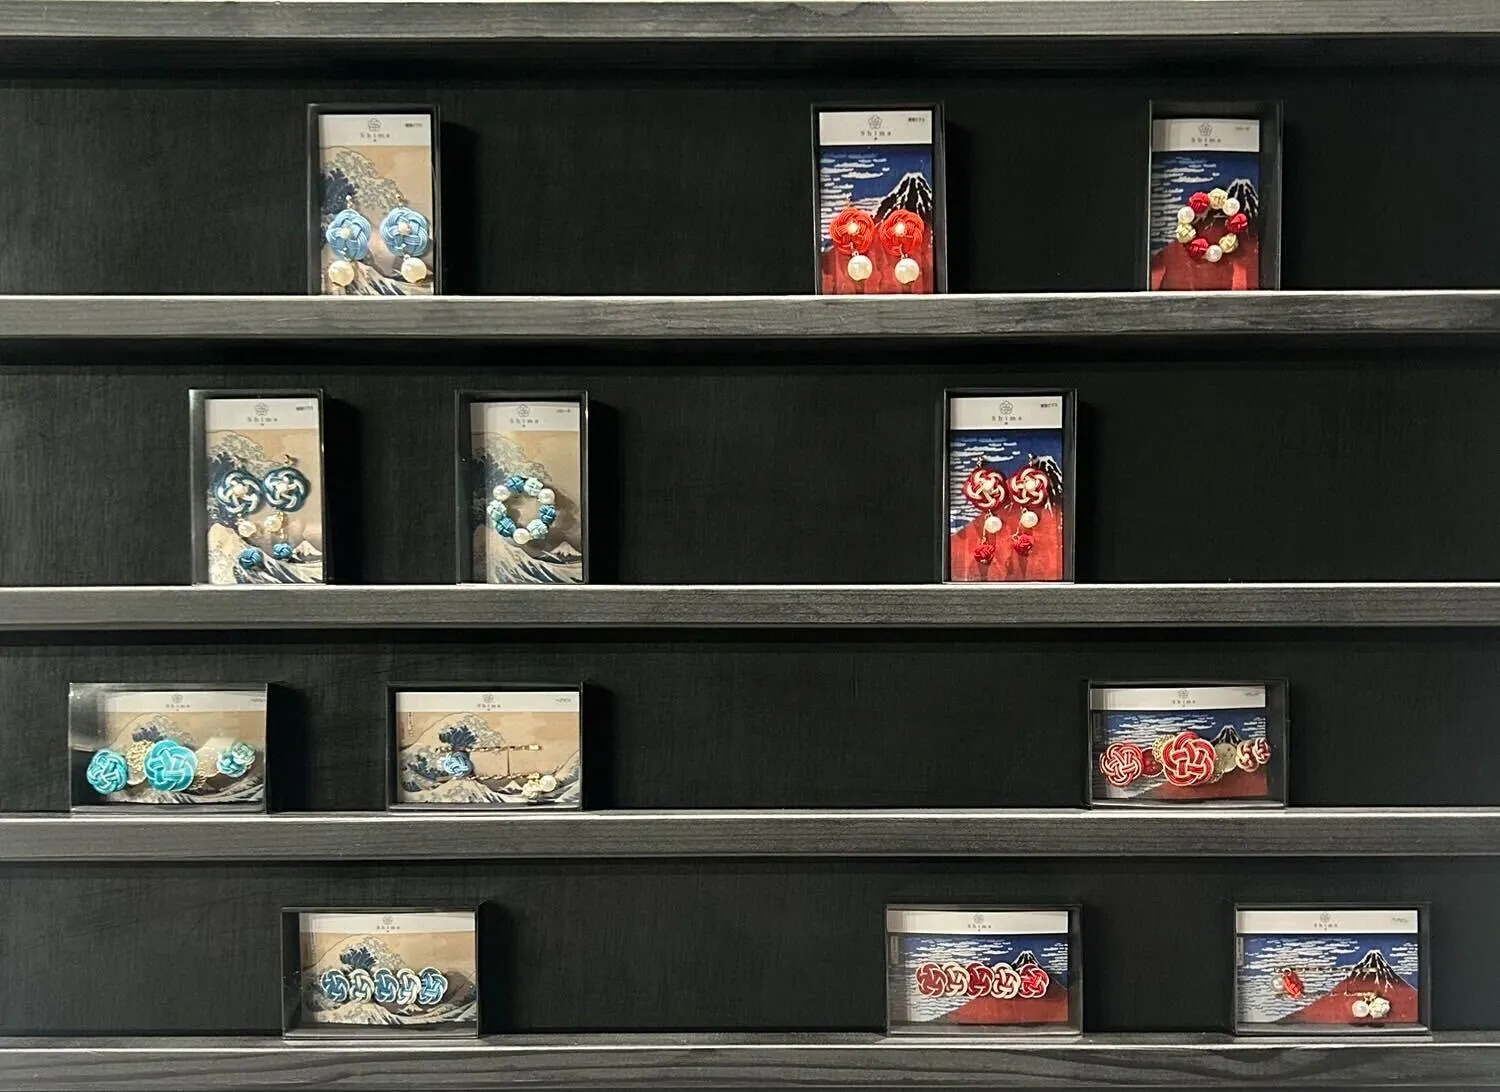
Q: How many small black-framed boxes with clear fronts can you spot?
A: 12